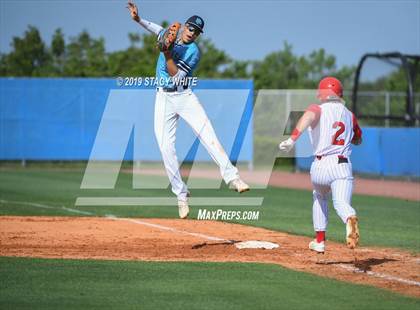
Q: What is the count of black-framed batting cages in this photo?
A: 1